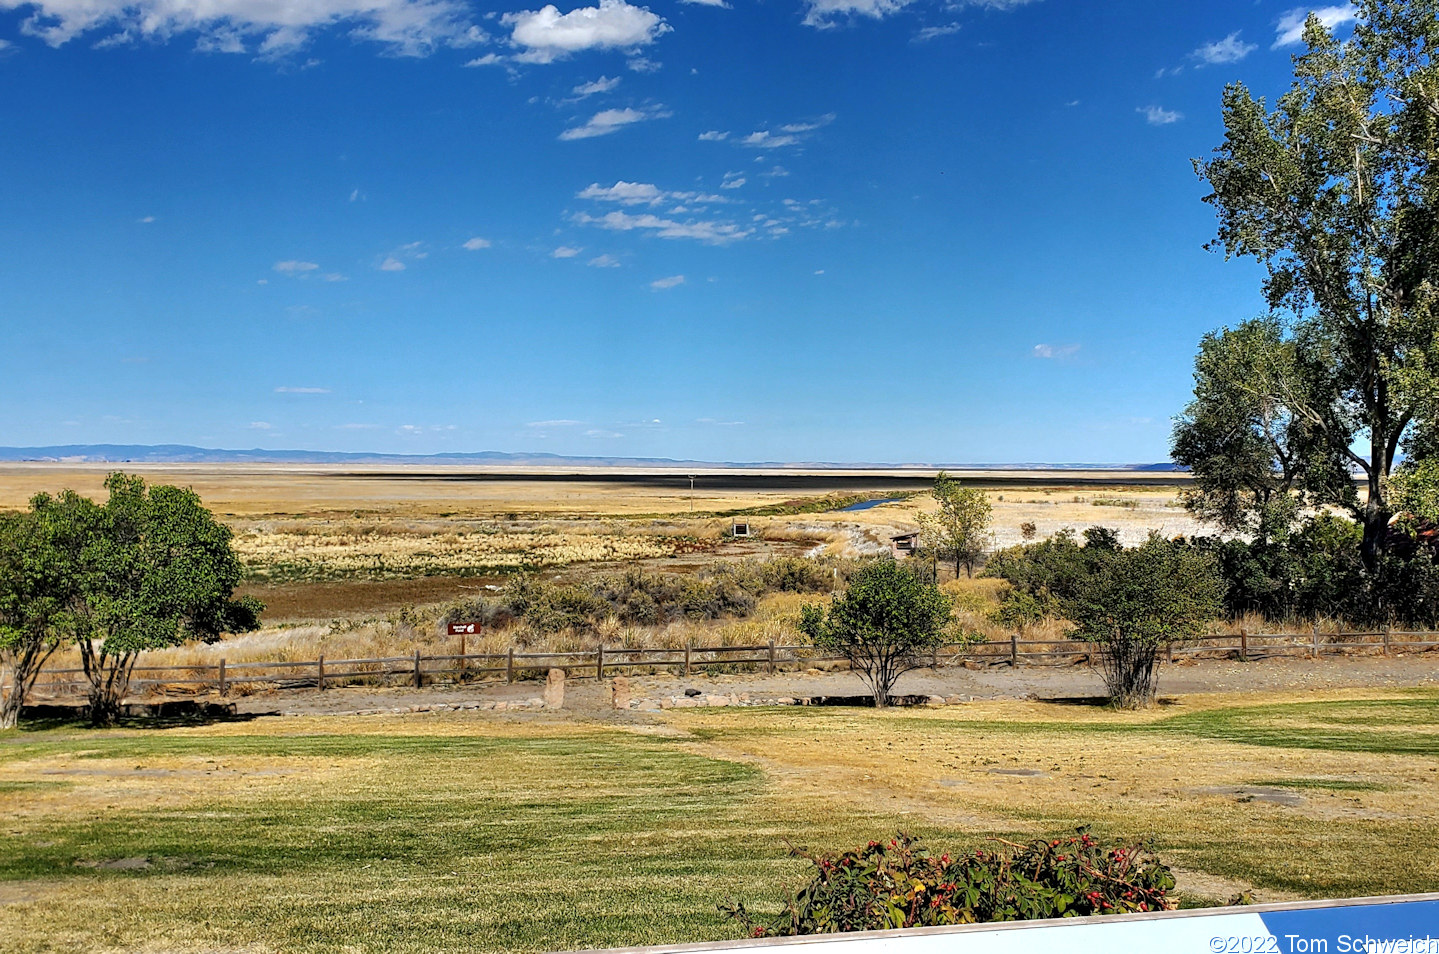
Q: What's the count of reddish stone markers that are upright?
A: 2